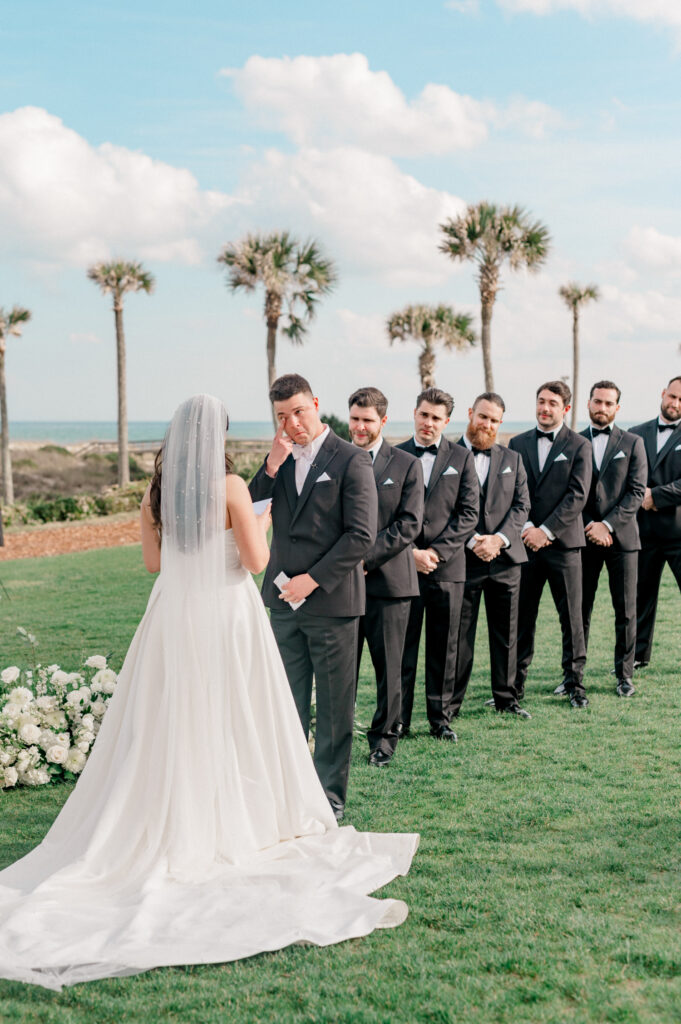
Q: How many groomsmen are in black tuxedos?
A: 6